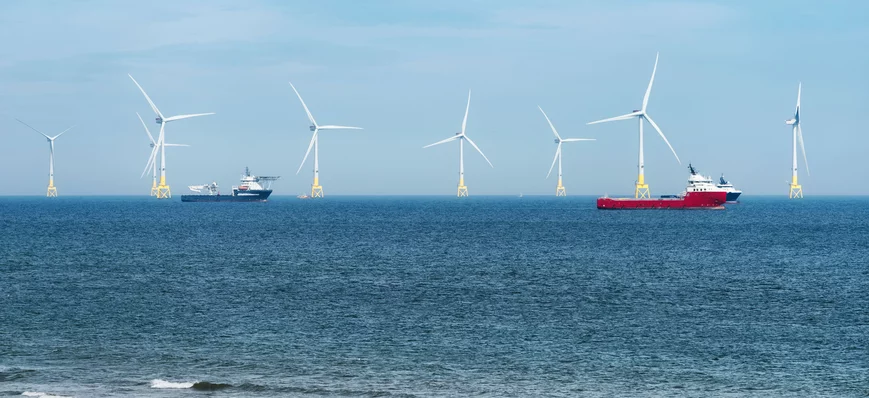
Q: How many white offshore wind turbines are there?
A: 8